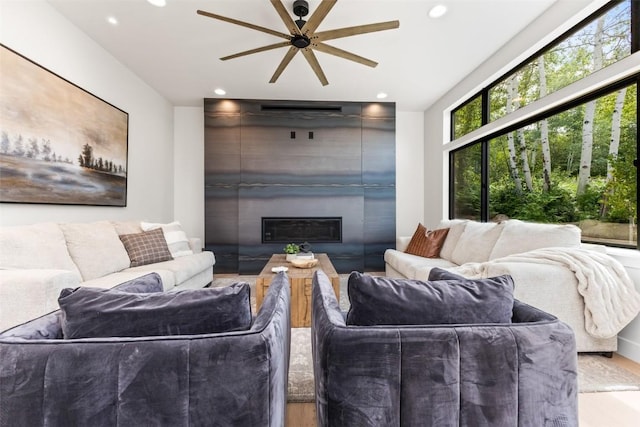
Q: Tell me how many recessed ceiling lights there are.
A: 5